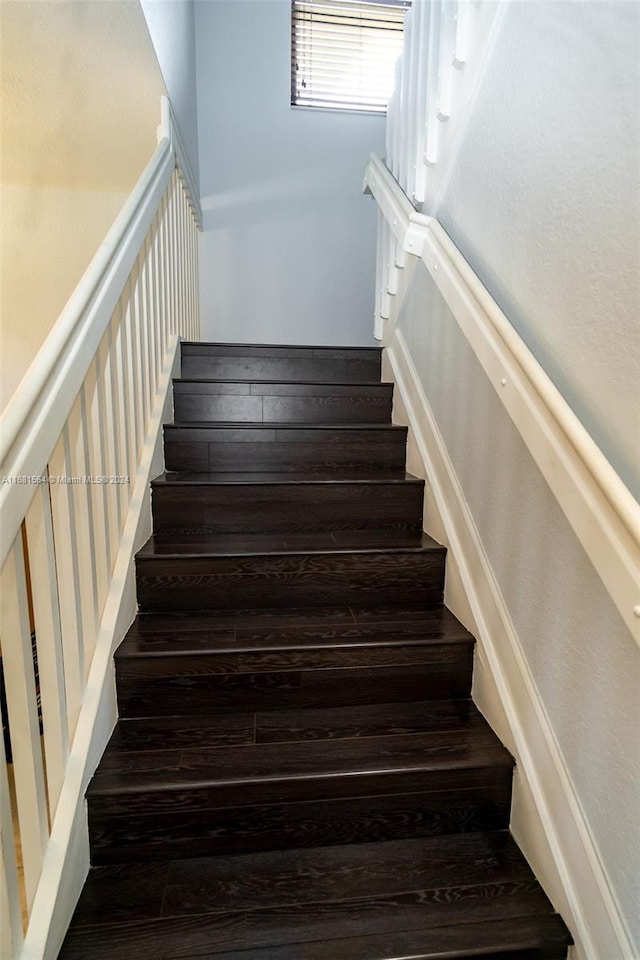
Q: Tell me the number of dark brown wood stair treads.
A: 8